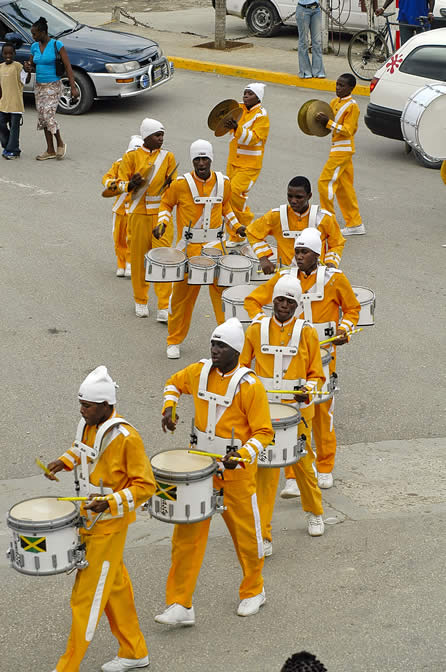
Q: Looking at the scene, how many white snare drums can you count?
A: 4